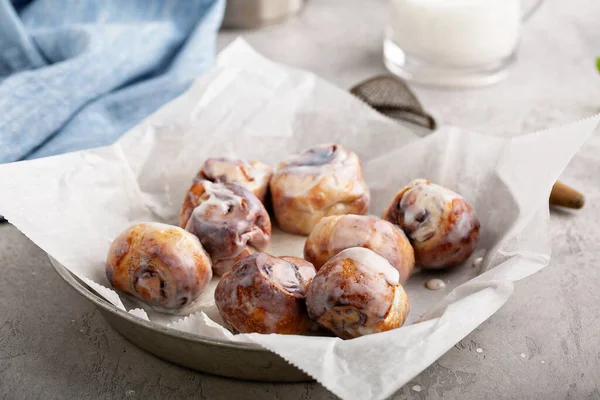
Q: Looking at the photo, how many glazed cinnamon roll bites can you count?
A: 8